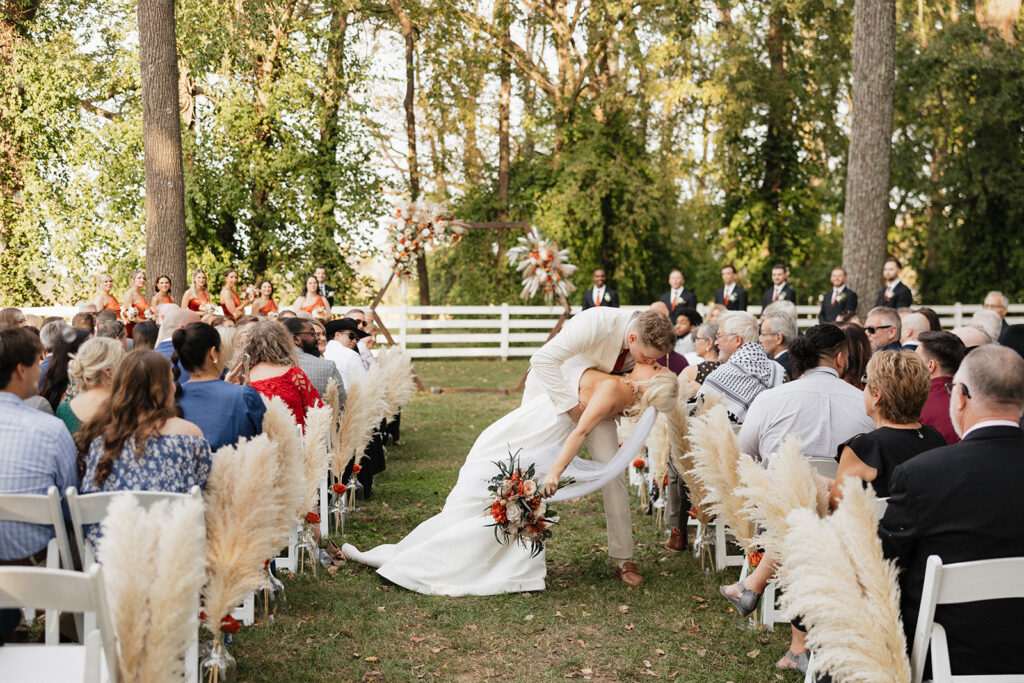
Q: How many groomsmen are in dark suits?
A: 6